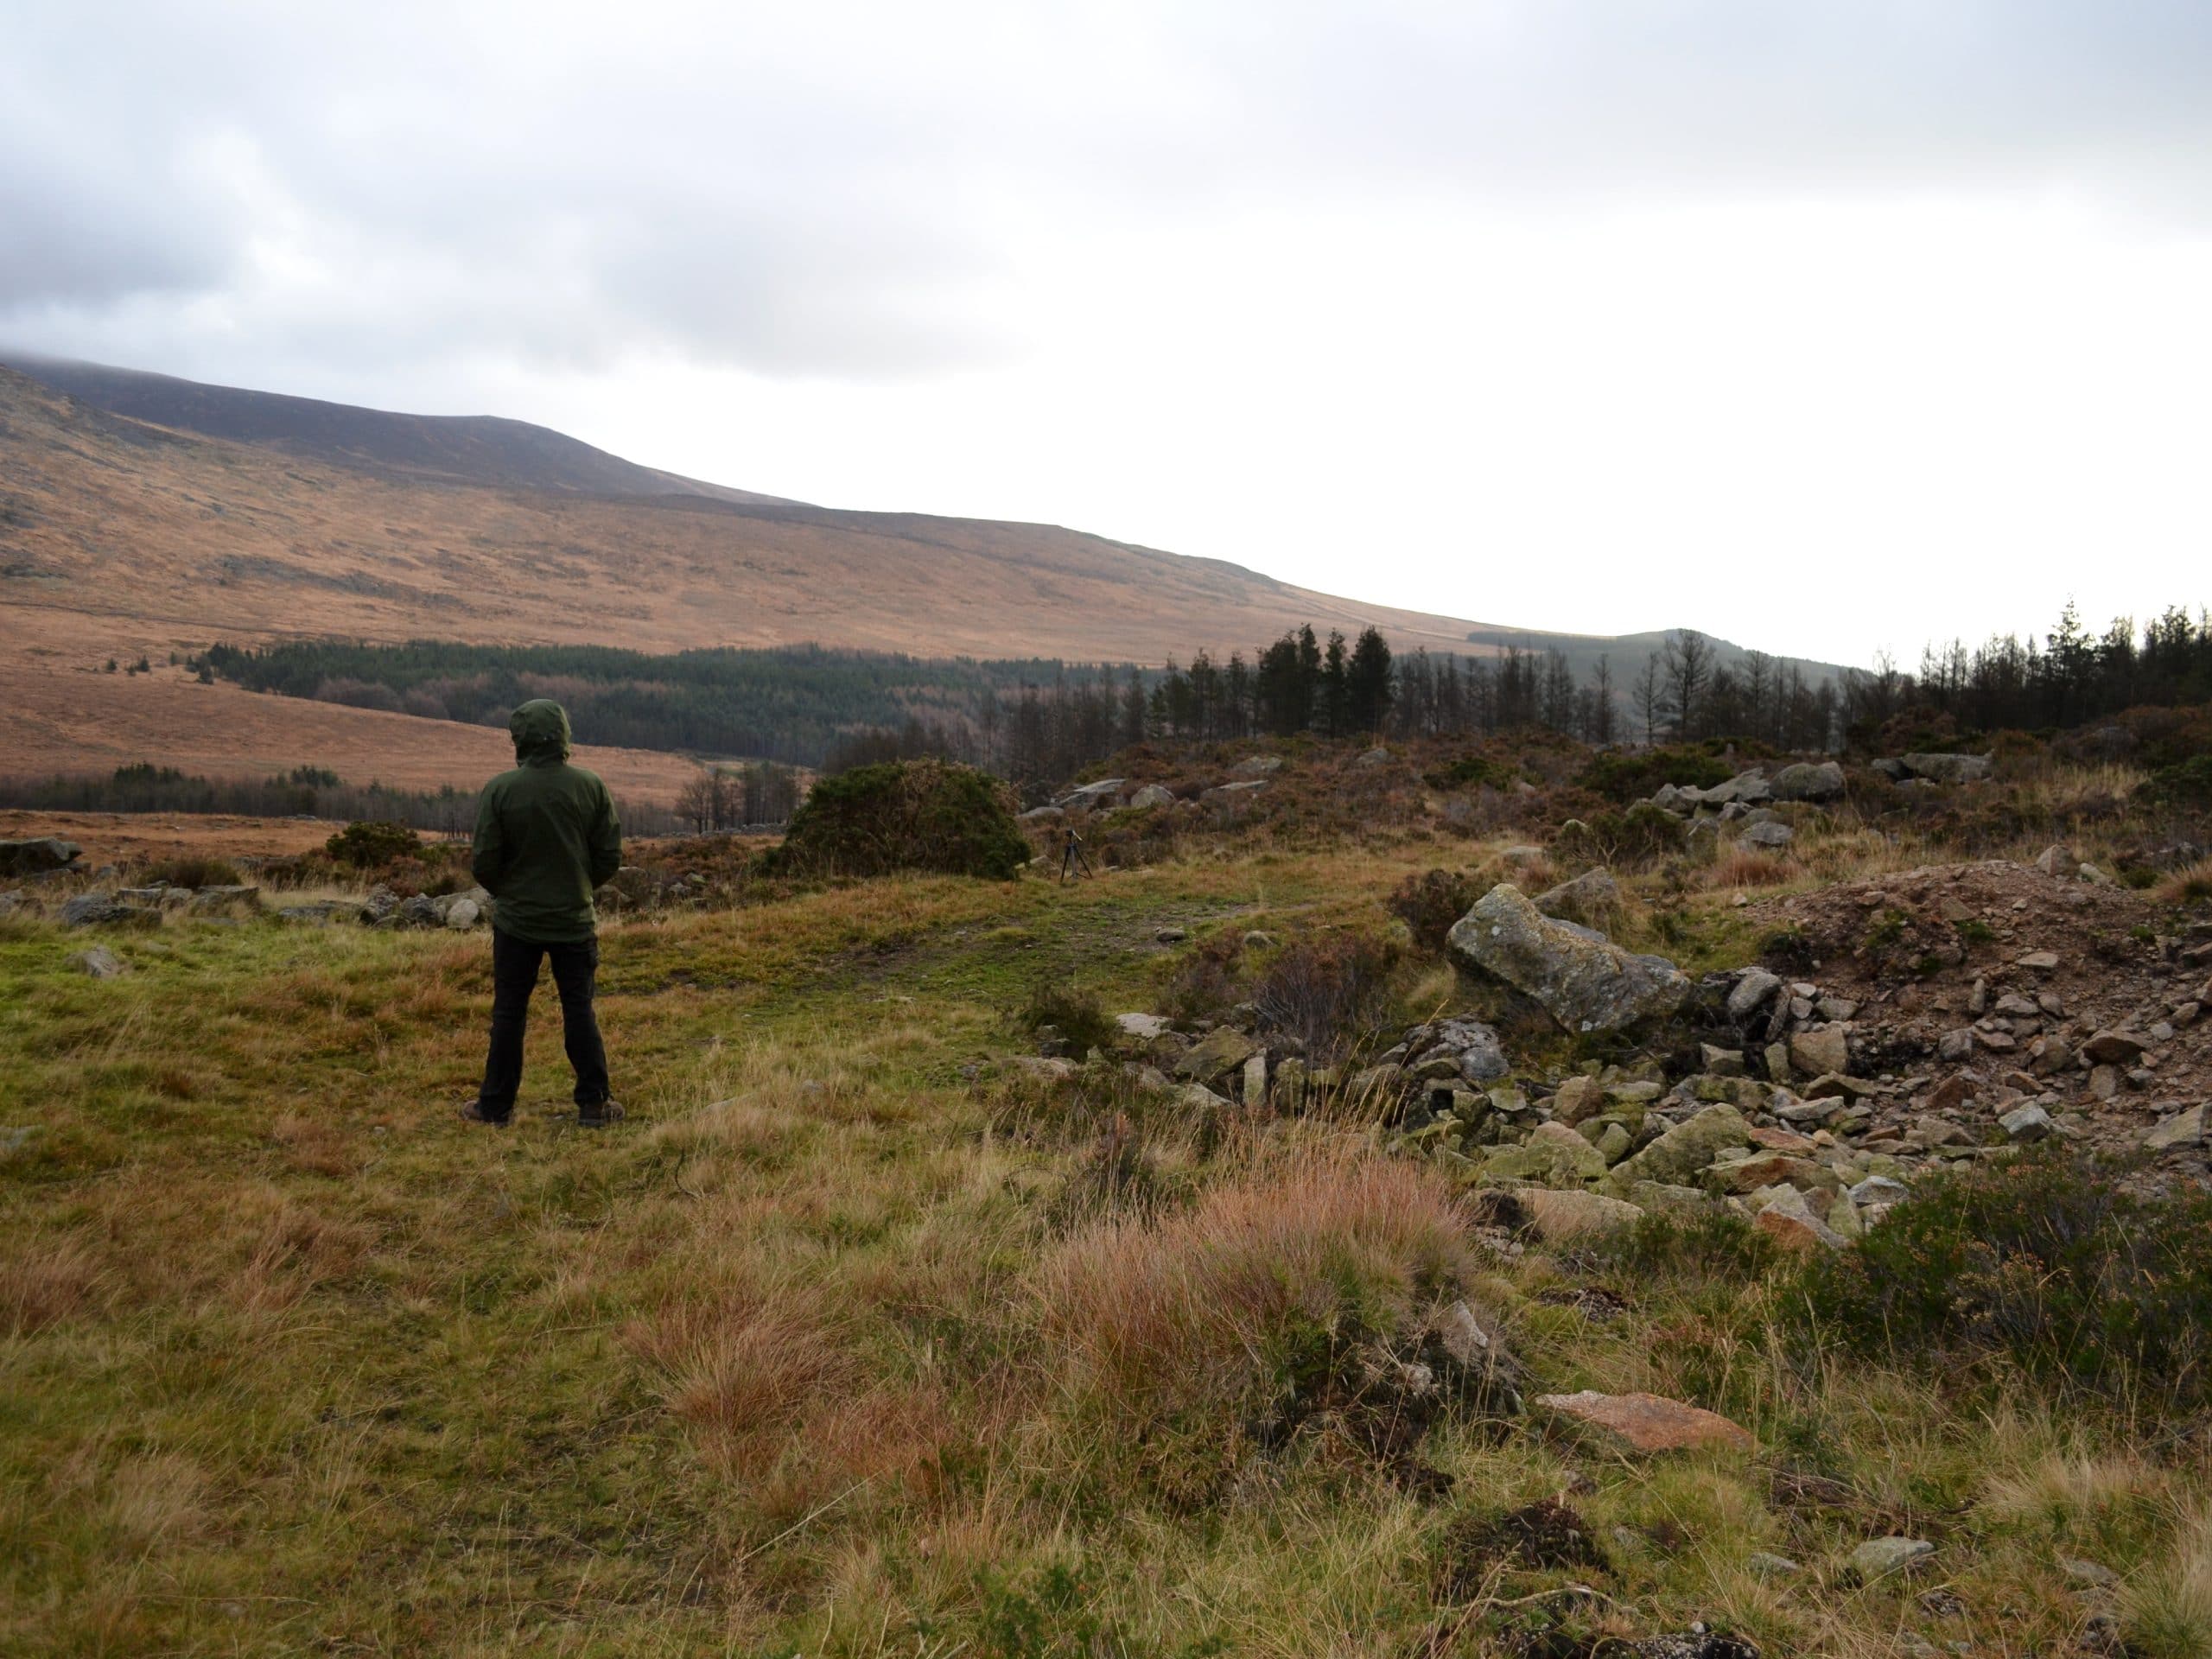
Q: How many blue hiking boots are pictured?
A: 0